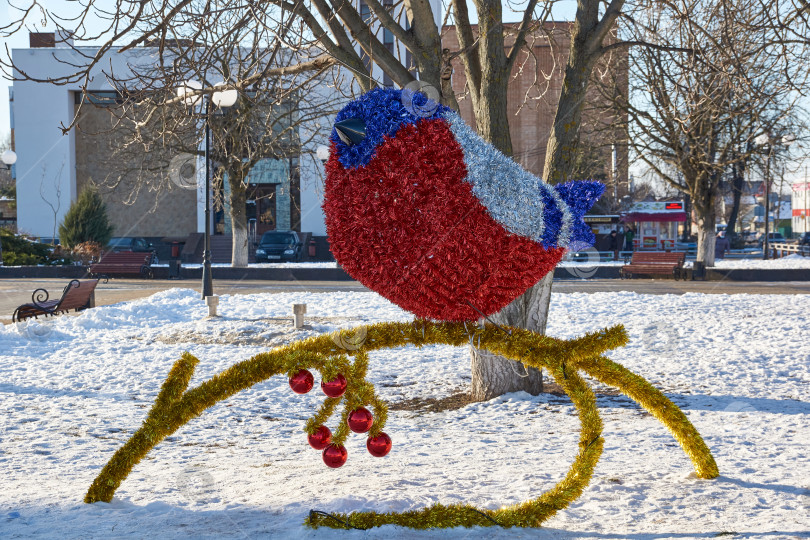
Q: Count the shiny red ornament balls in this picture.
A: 6